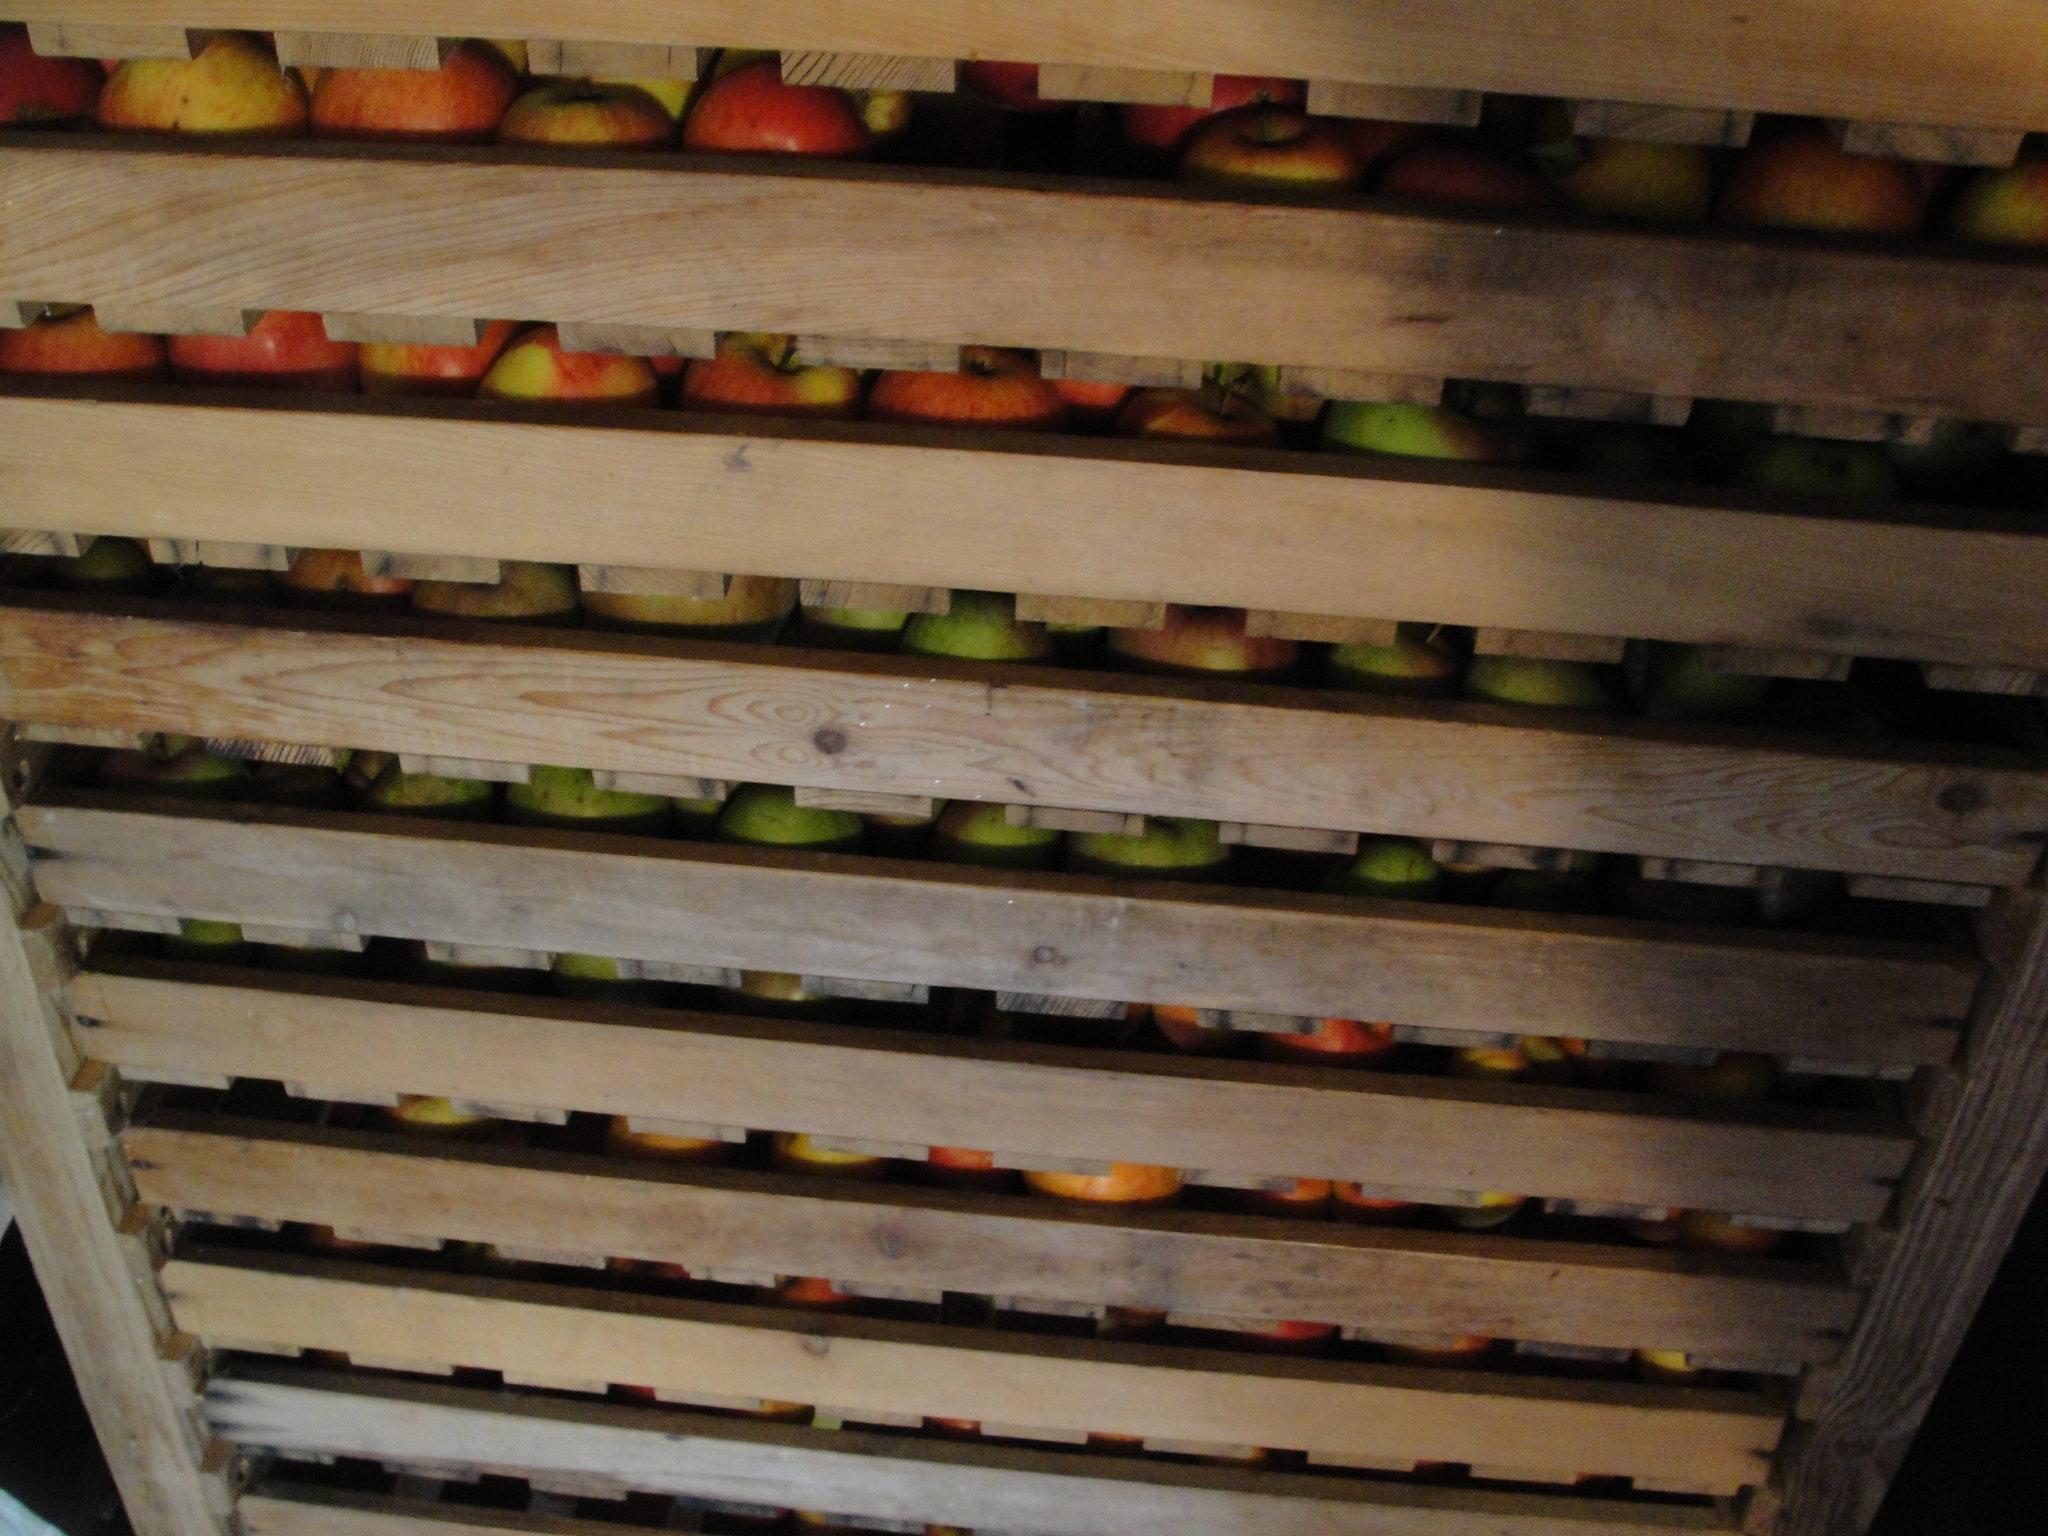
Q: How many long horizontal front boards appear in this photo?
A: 10